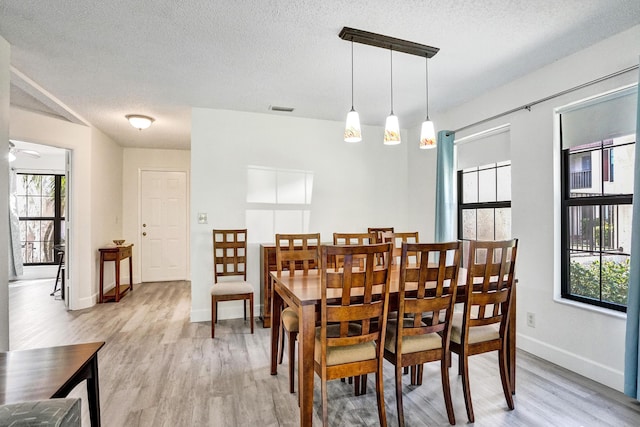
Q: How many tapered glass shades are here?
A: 3